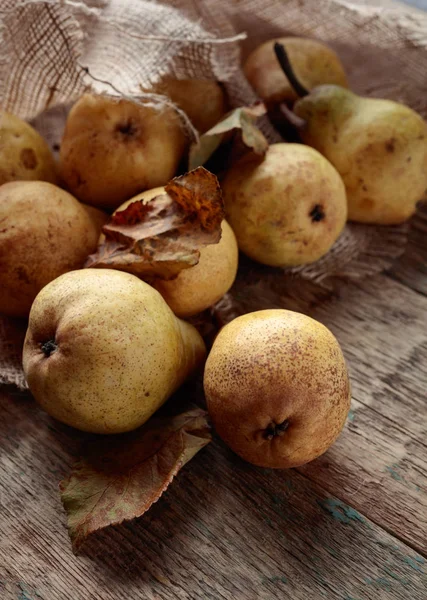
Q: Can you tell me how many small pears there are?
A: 10